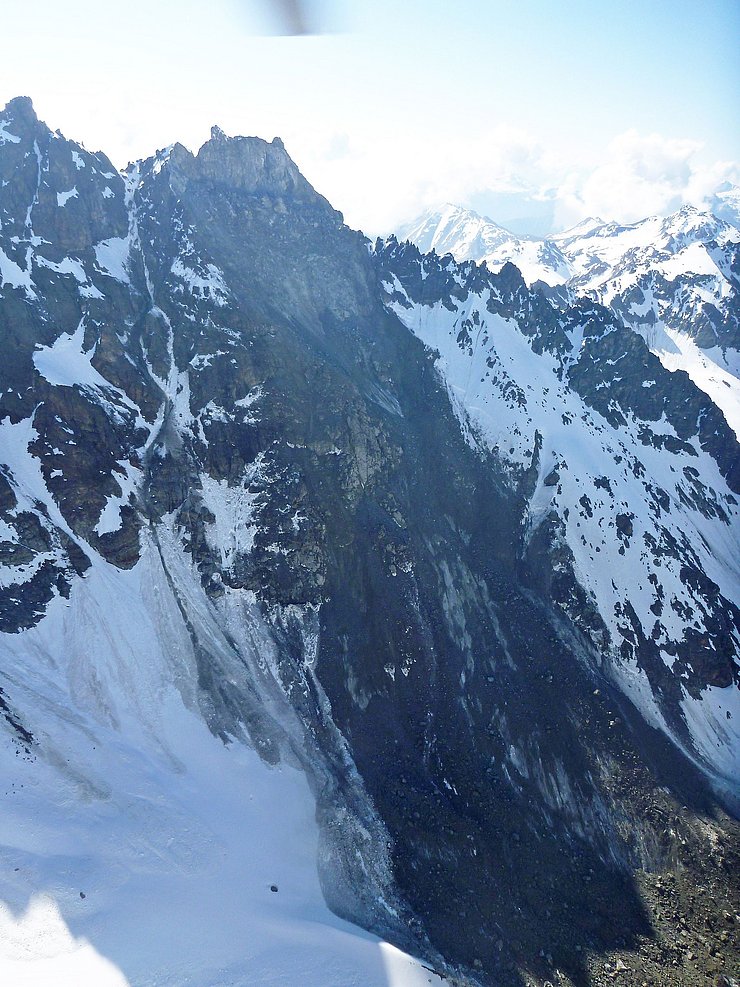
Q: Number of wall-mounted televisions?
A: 0